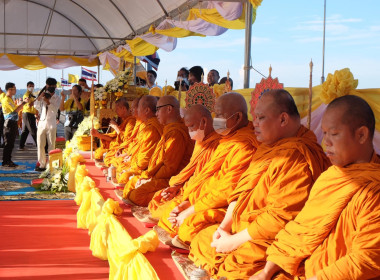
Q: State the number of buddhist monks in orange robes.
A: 8